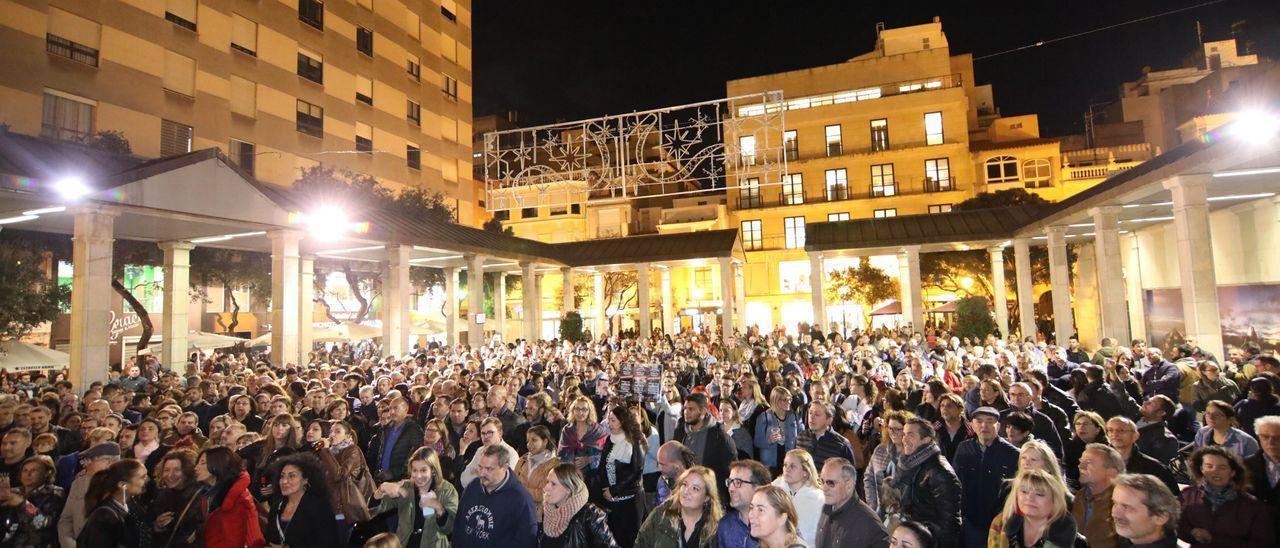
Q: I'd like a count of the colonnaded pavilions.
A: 2